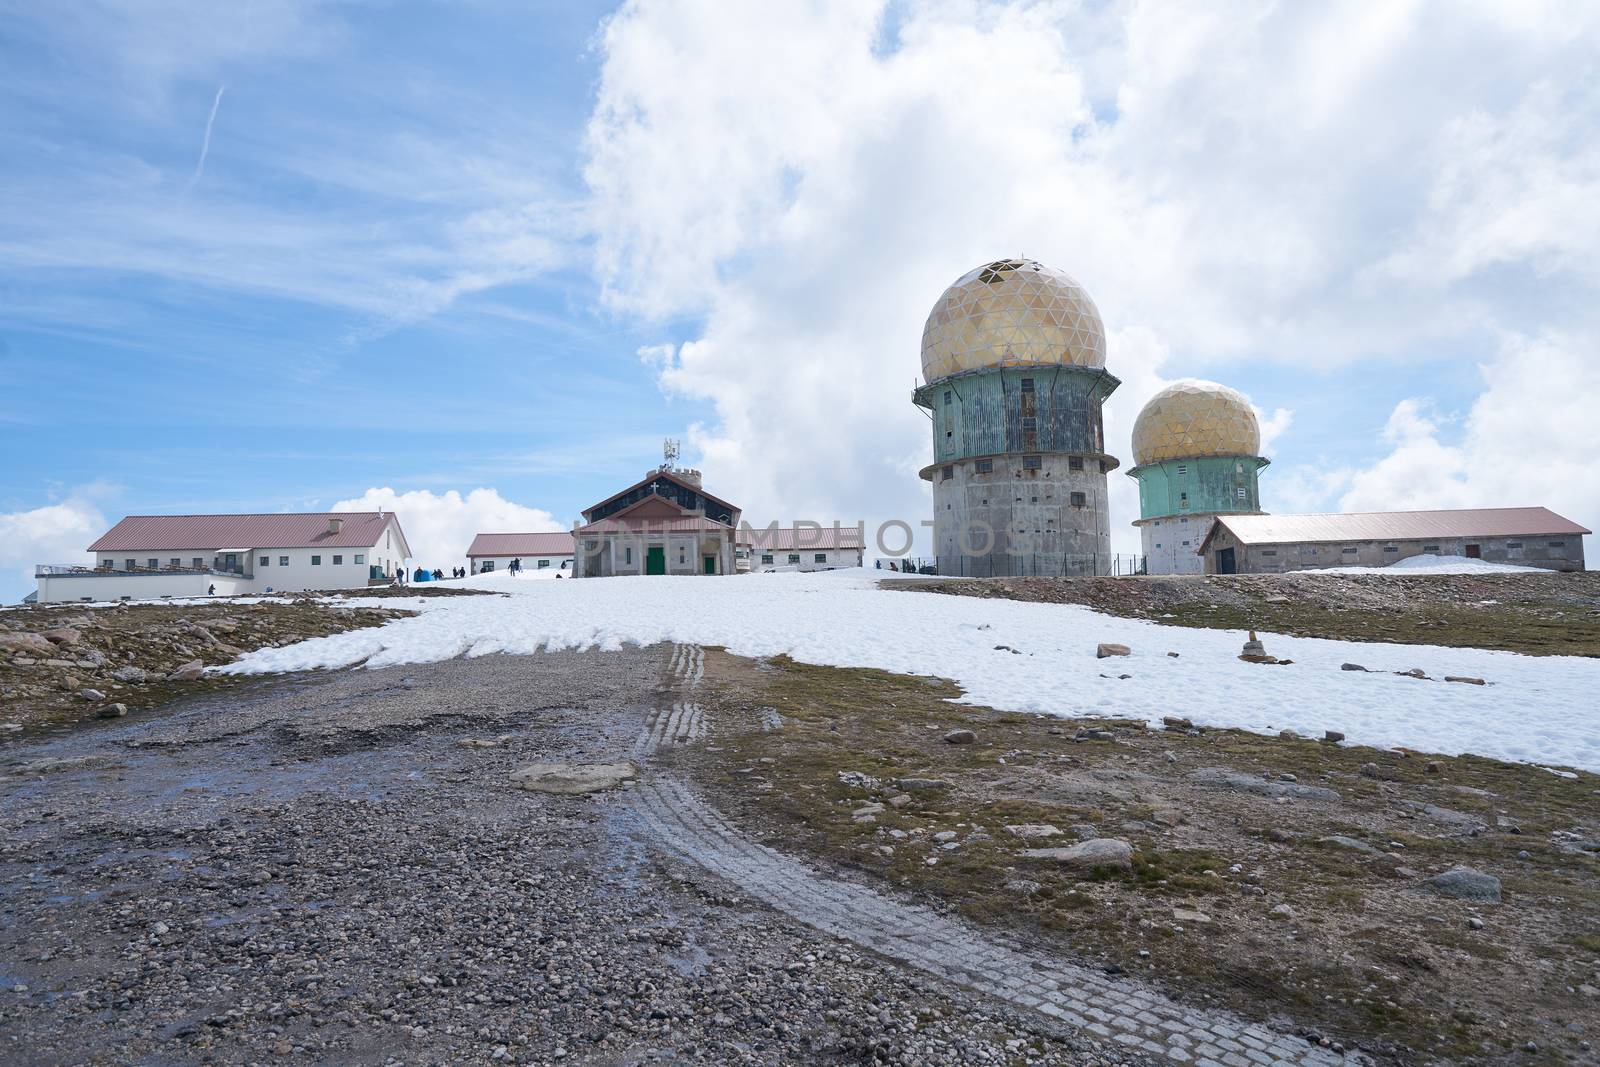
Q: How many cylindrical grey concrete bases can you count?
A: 2